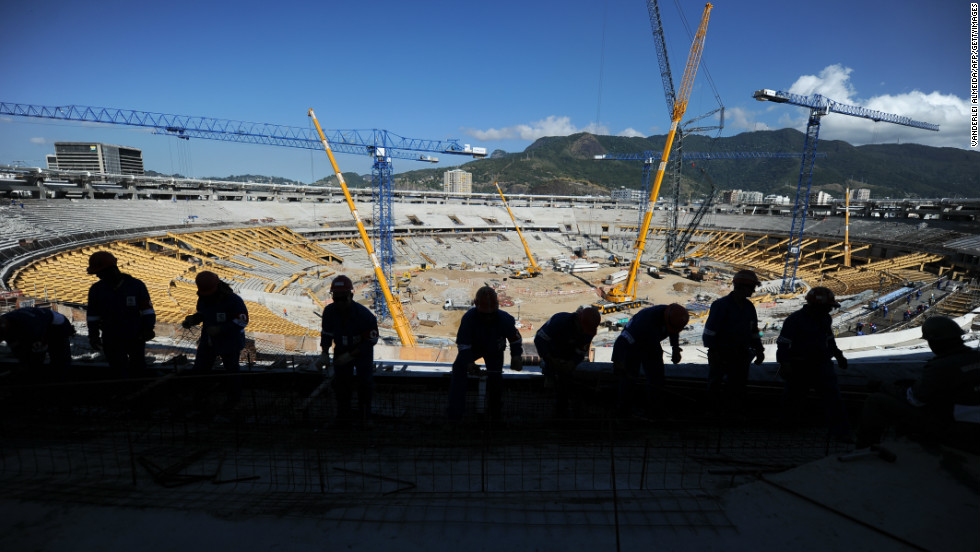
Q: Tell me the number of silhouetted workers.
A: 10